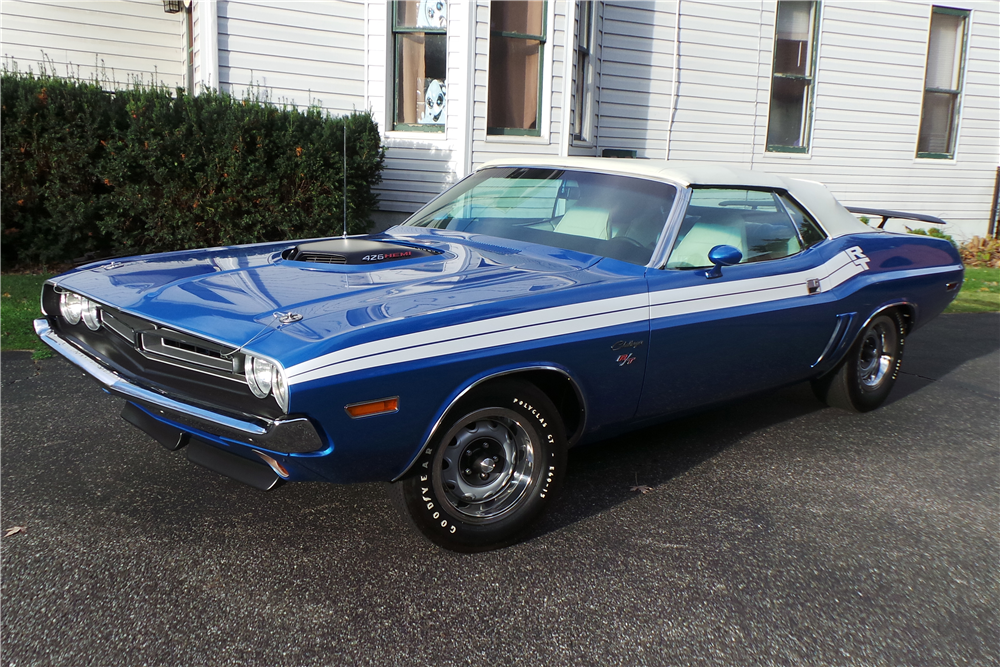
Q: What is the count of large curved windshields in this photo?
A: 1